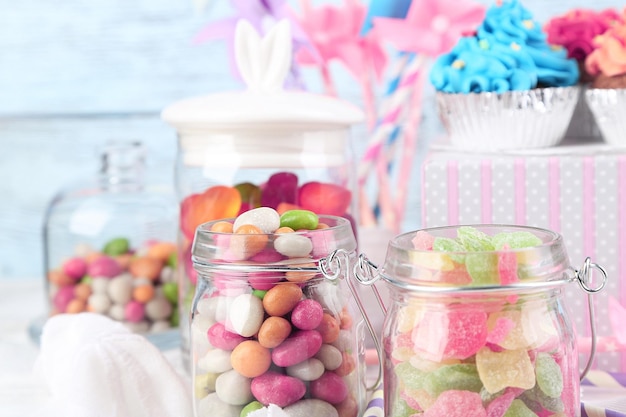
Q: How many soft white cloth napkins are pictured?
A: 1